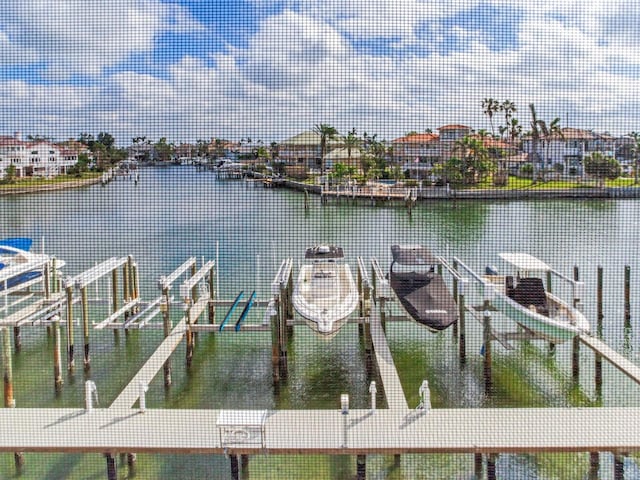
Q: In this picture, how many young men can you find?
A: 0